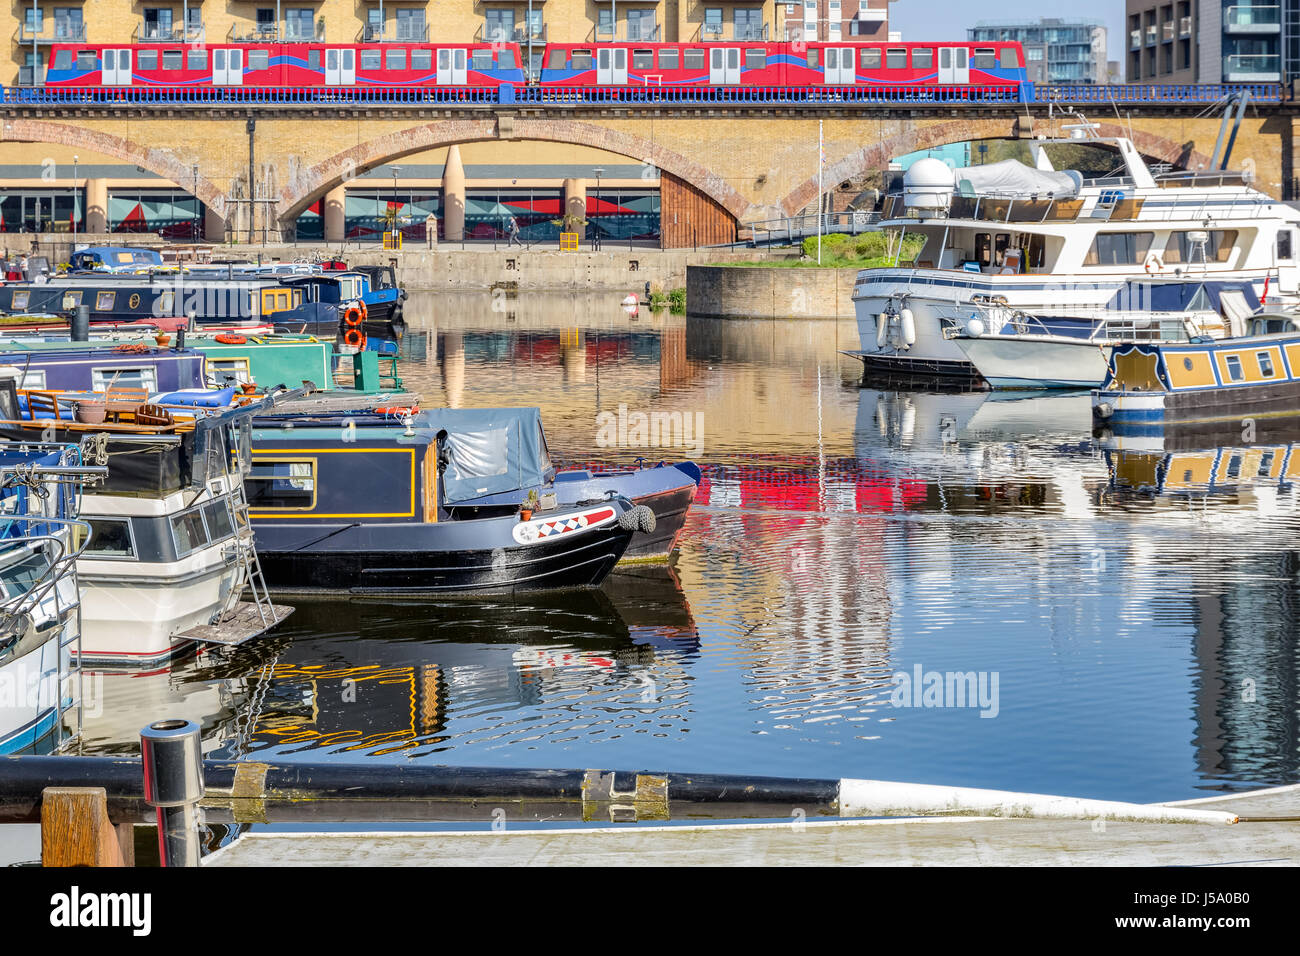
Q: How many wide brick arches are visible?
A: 3